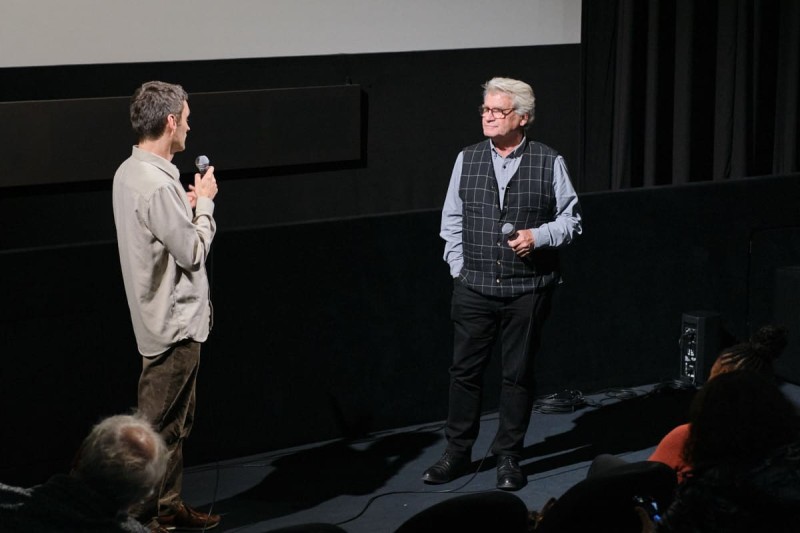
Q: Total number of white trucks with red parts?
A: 0